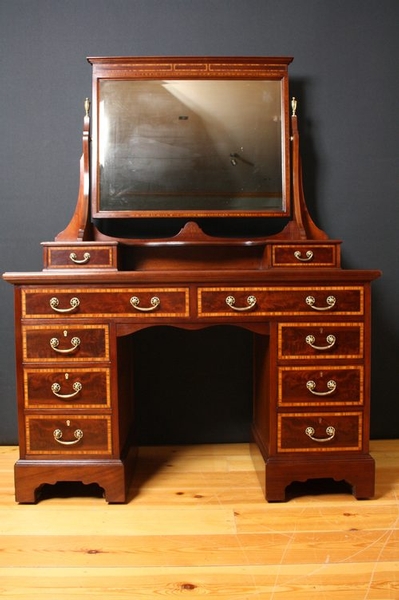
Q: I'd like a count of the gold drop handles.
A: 12